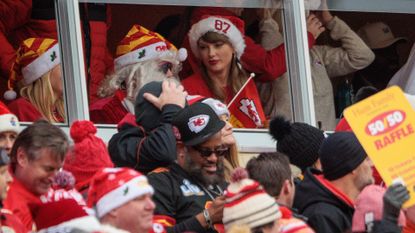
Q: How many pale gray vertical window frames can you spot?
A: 2